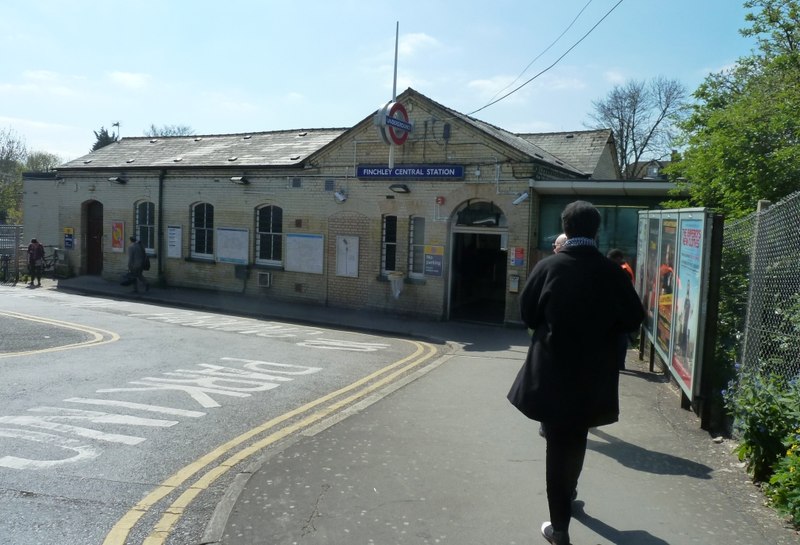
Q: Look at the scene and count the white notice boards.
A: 4